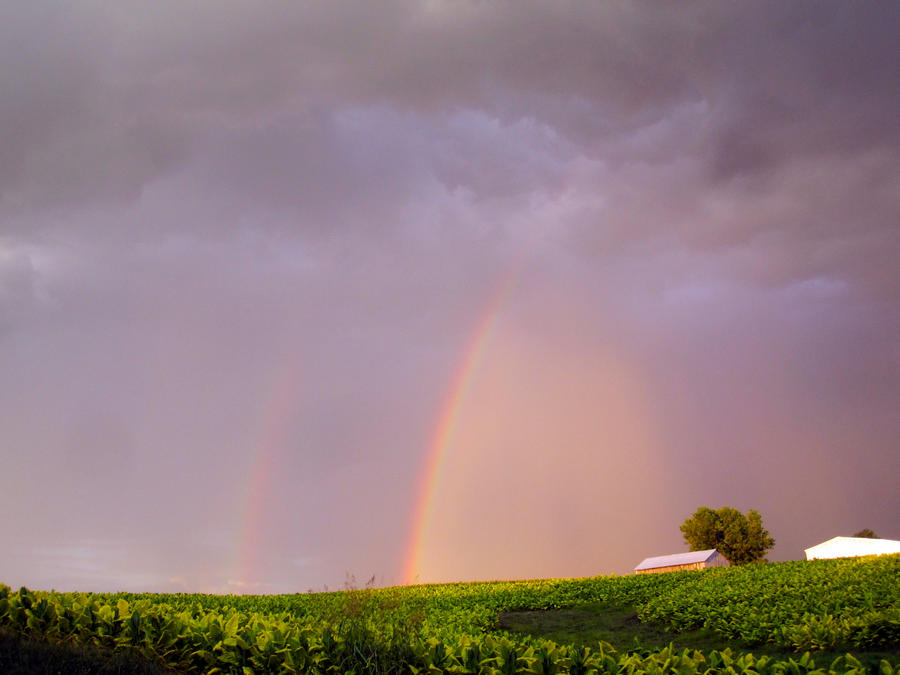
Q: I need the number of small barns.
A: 2